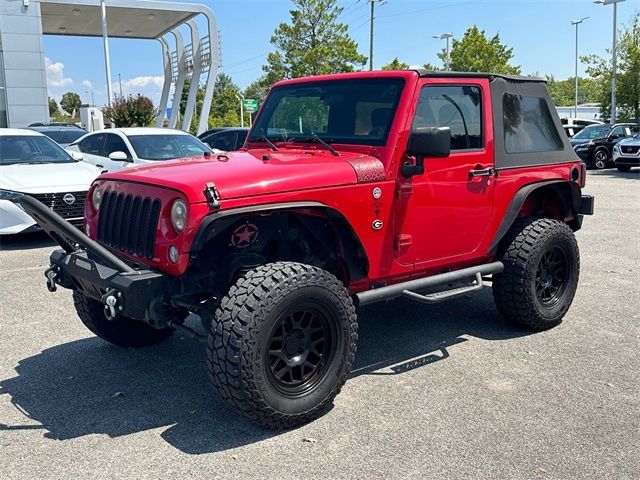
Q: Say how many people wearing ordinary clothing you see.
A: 0